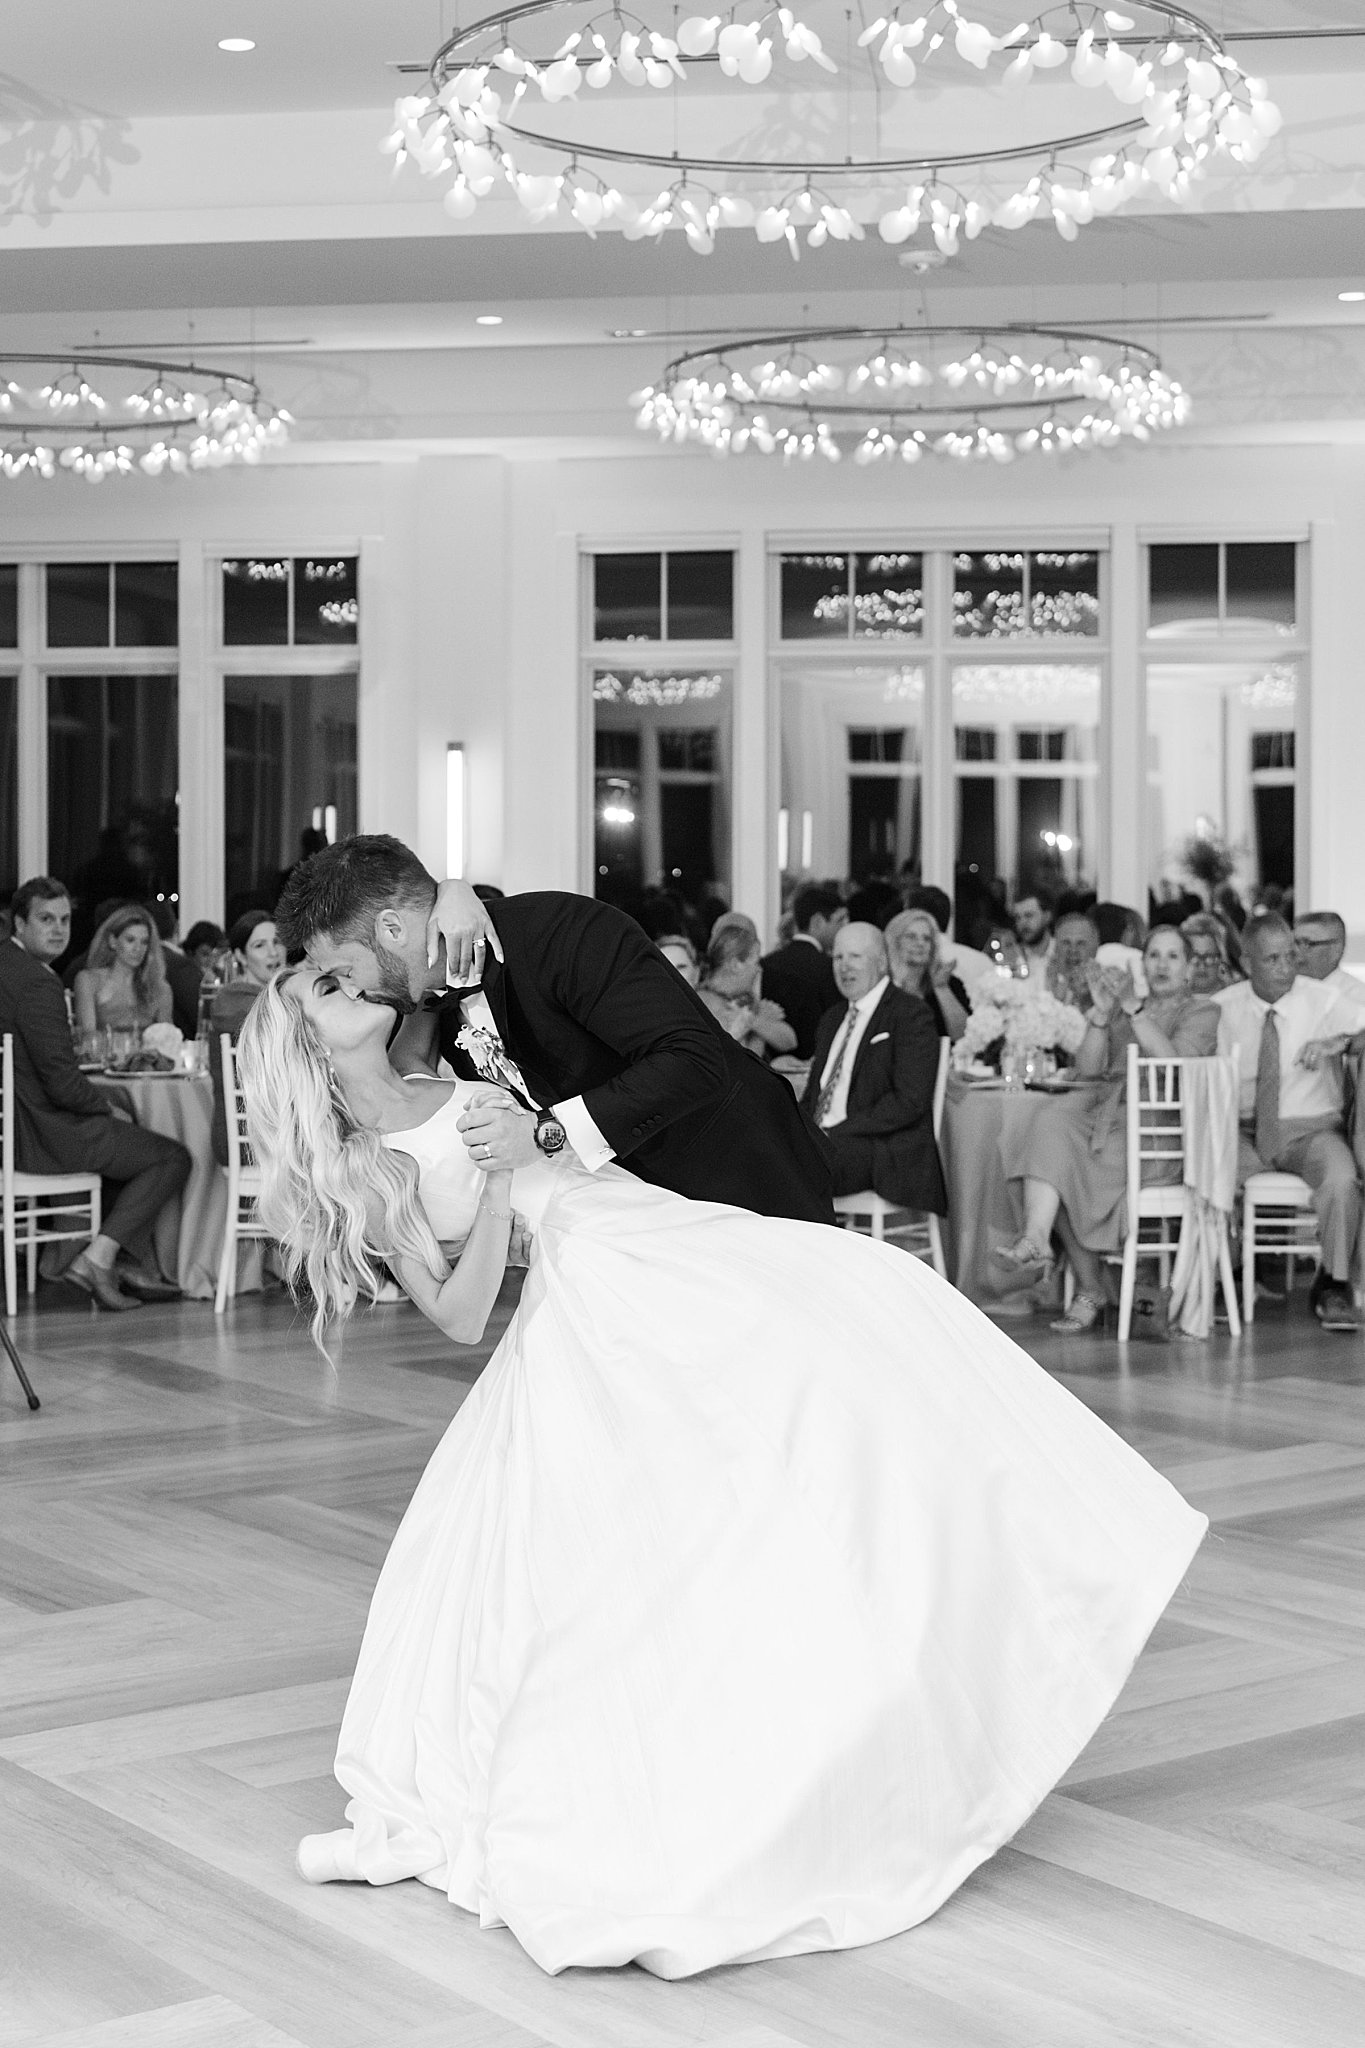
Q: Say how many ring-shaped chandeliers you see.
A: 3